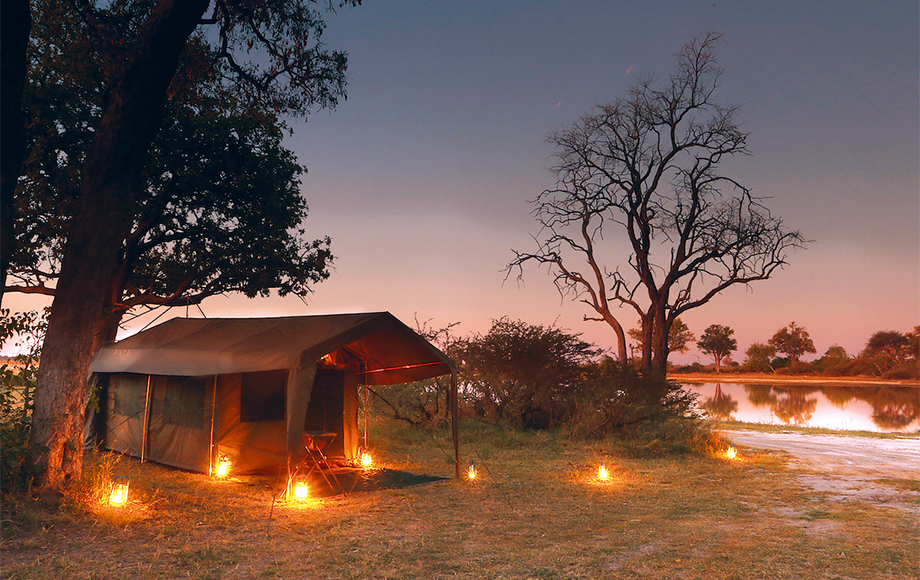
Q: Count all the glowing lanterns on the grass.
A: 7